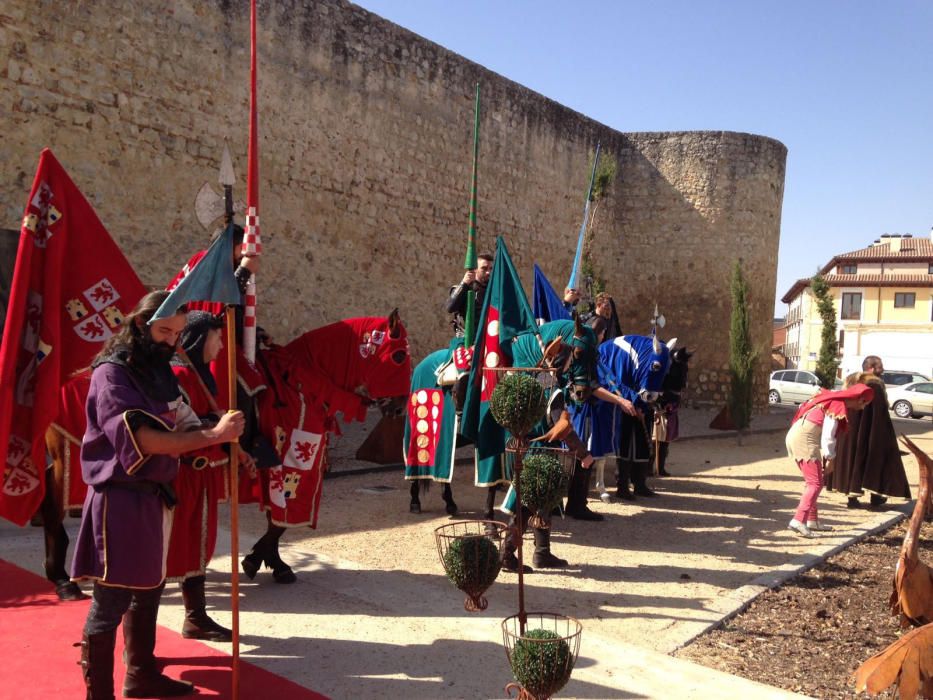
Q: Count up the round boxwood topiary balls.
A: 4